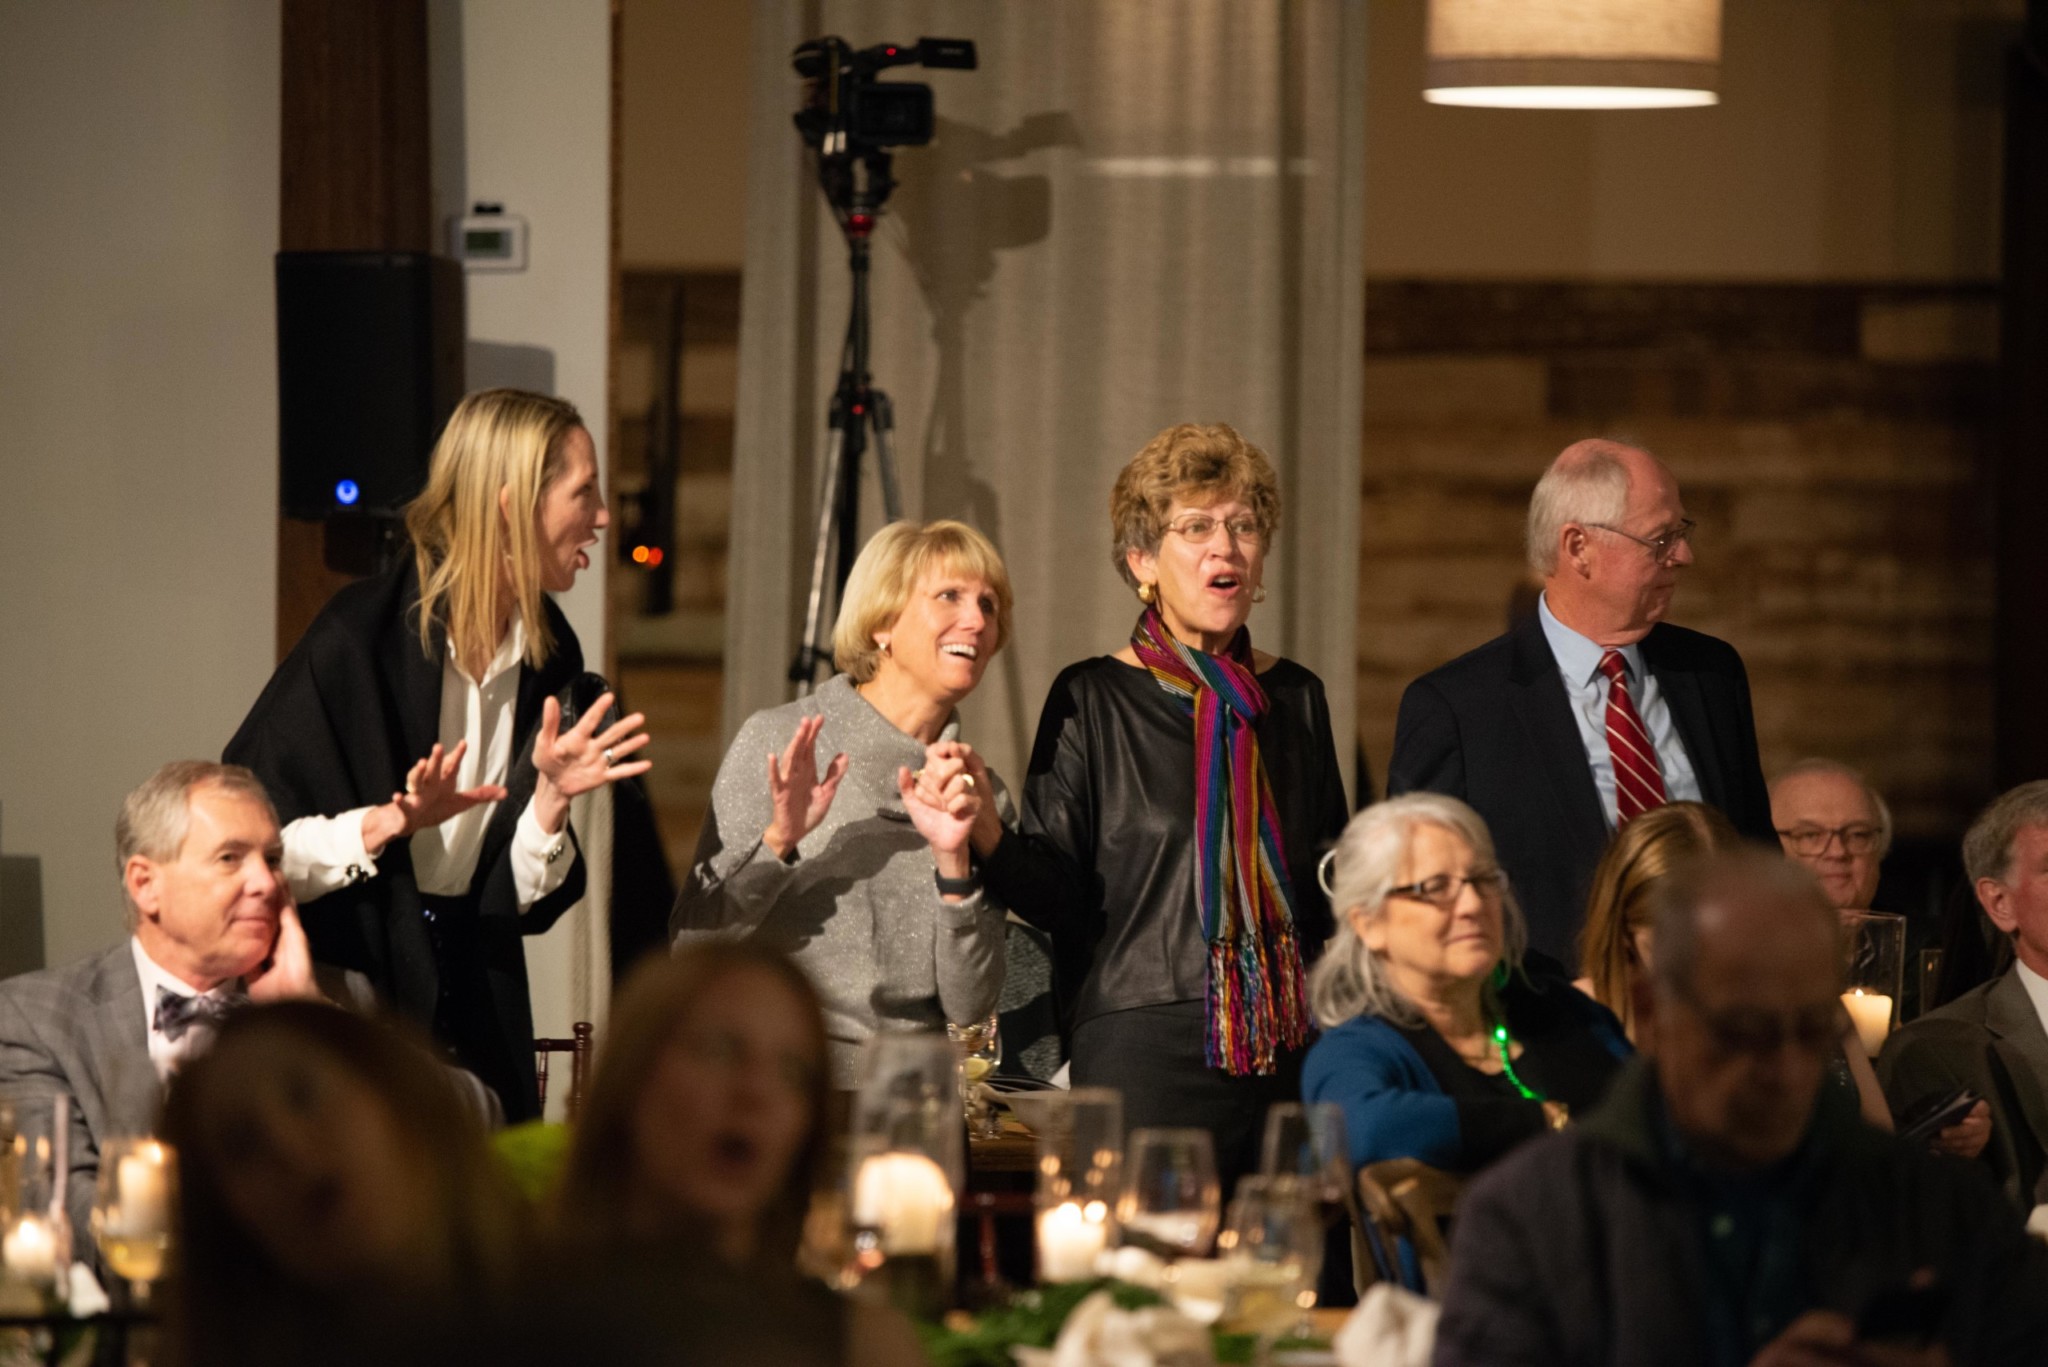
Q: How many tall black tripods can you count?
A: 1